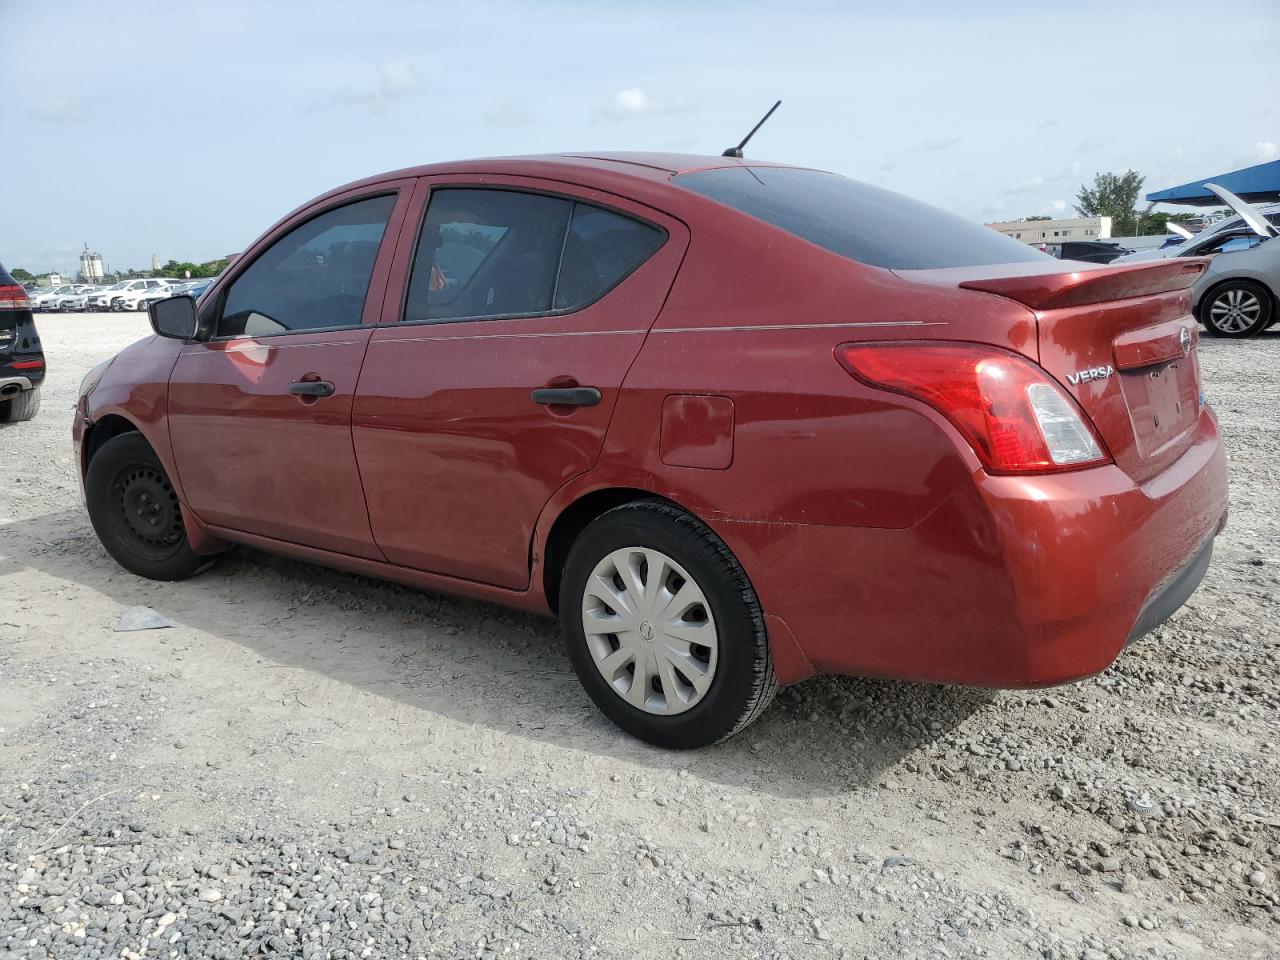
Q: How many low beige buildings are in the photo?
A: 1